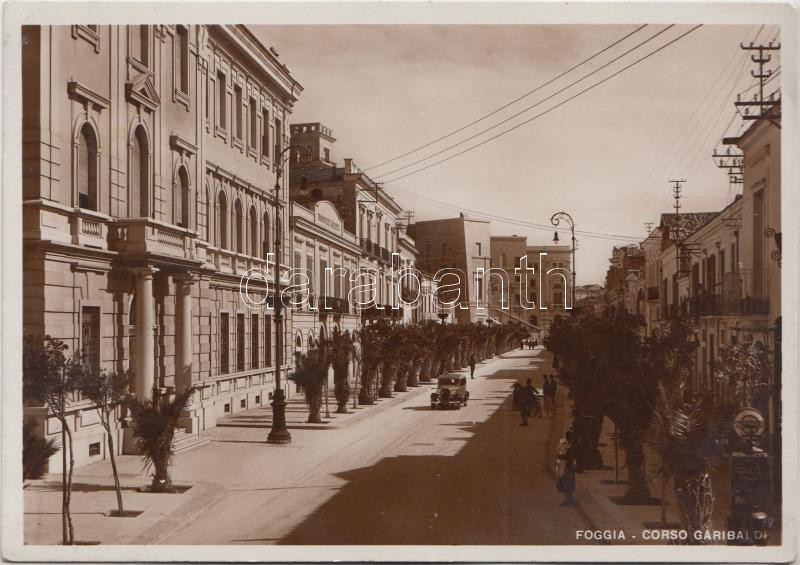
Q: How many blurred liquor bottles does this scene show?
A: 0